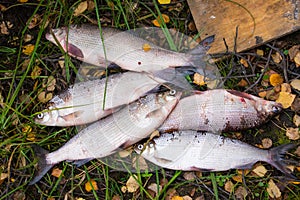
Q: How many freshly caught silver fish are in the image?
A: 5